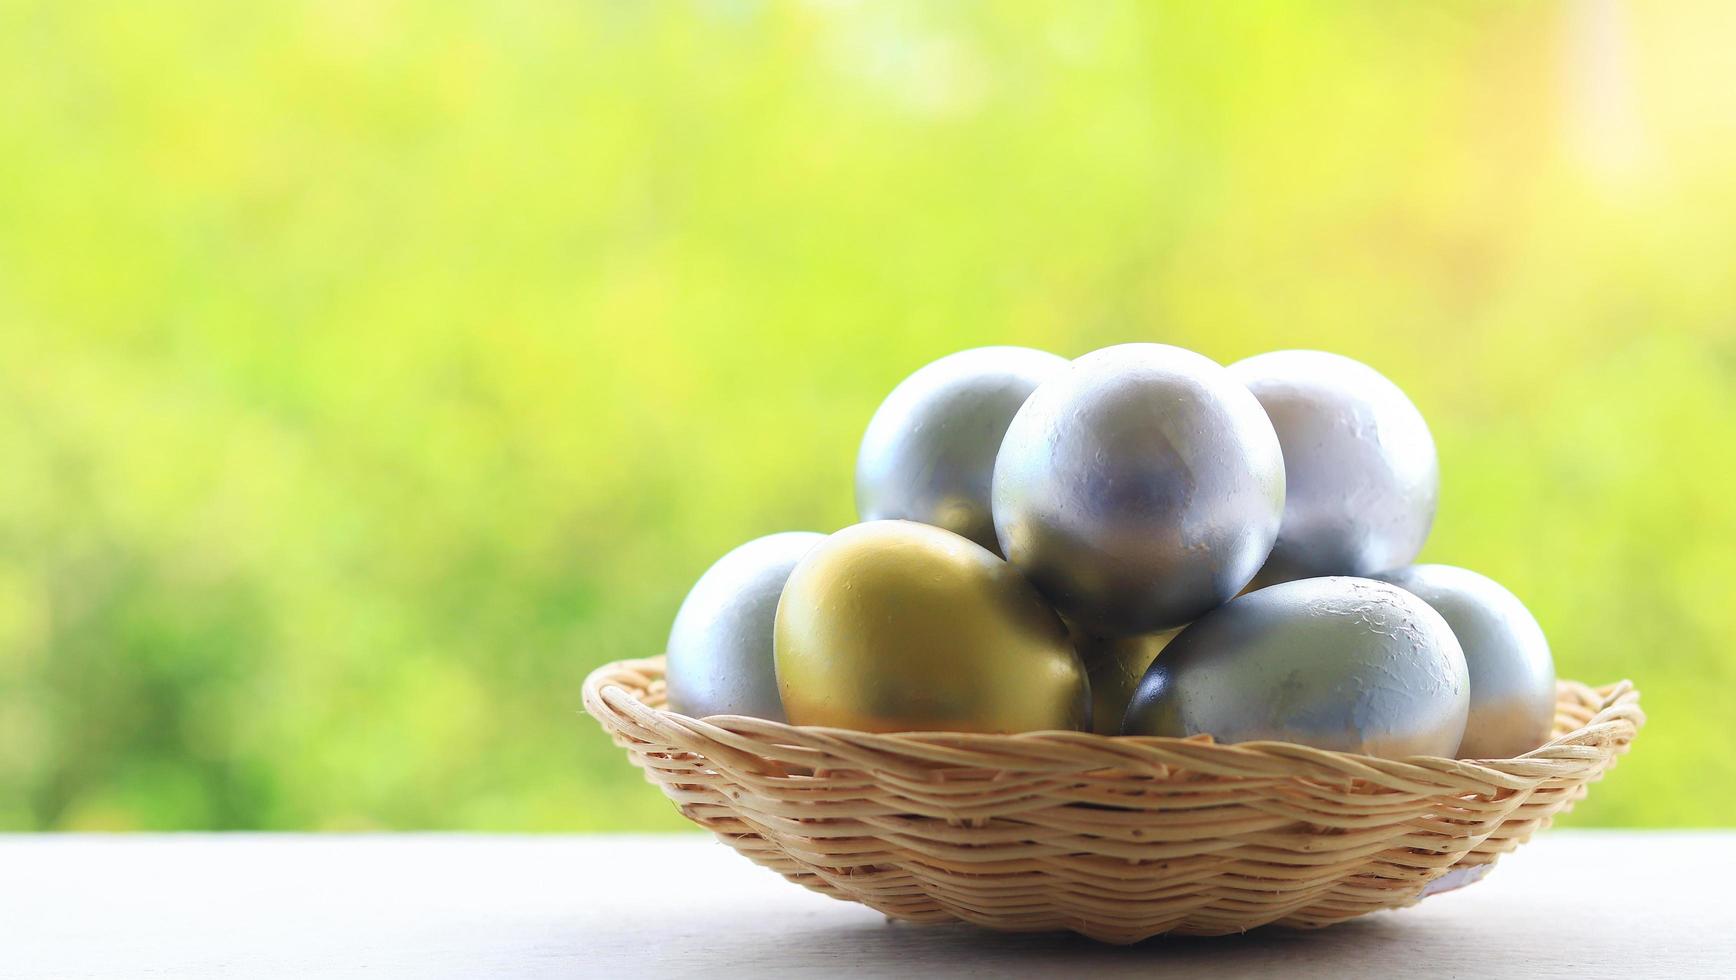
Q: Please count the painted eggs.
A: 8